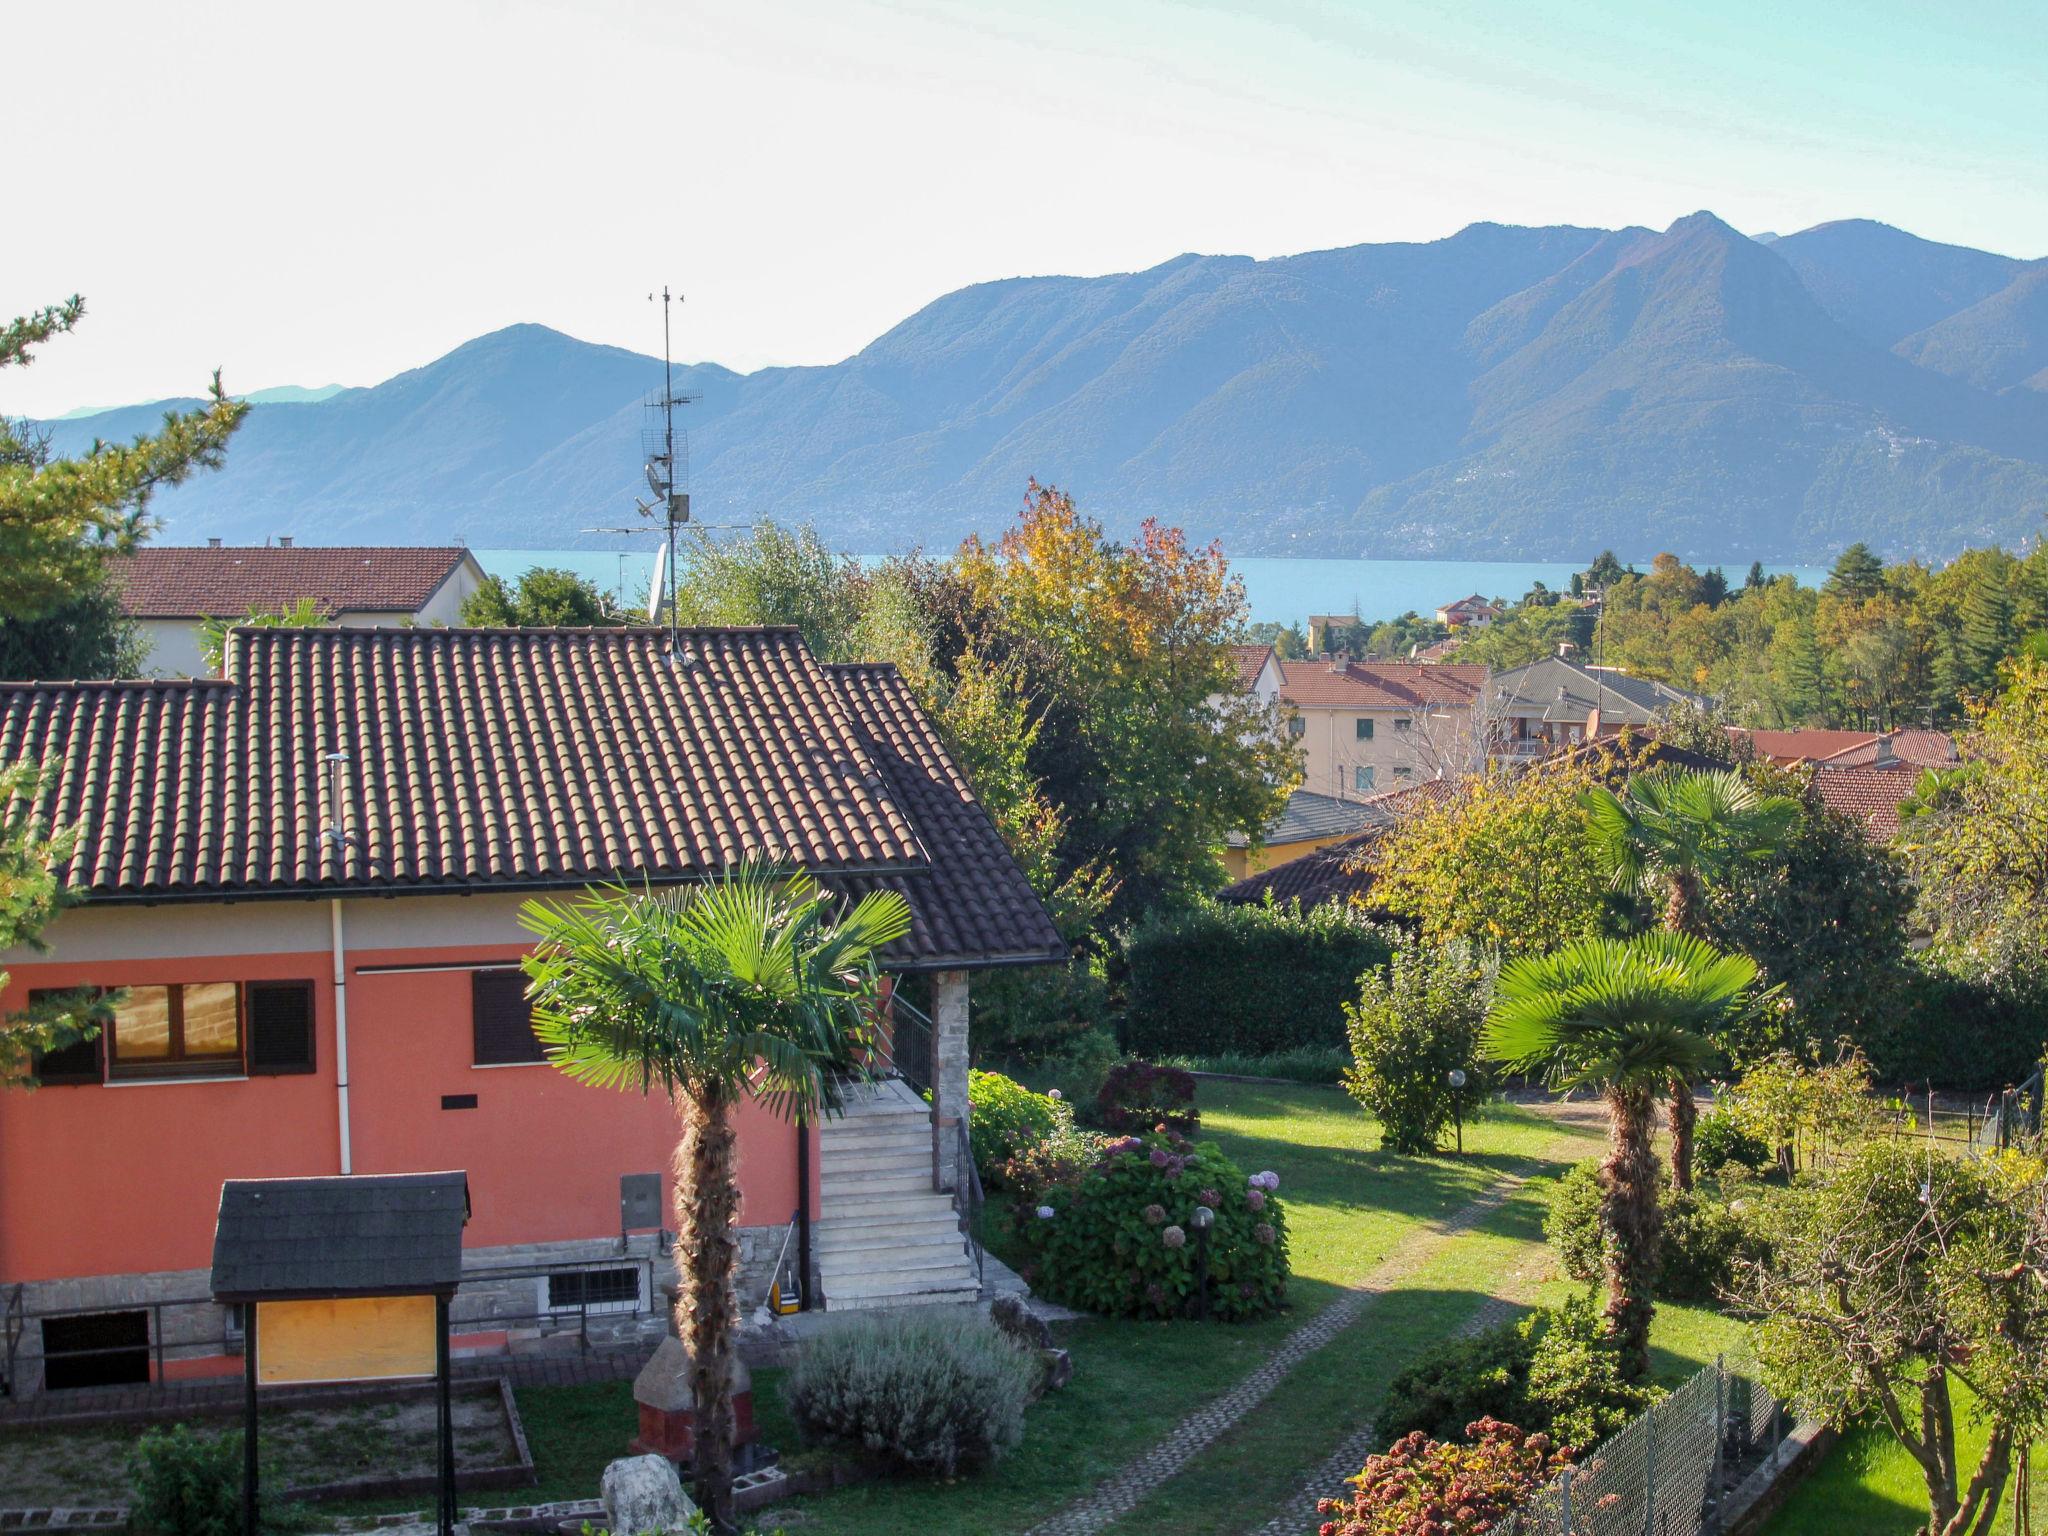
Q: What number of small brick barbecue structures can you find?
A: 1